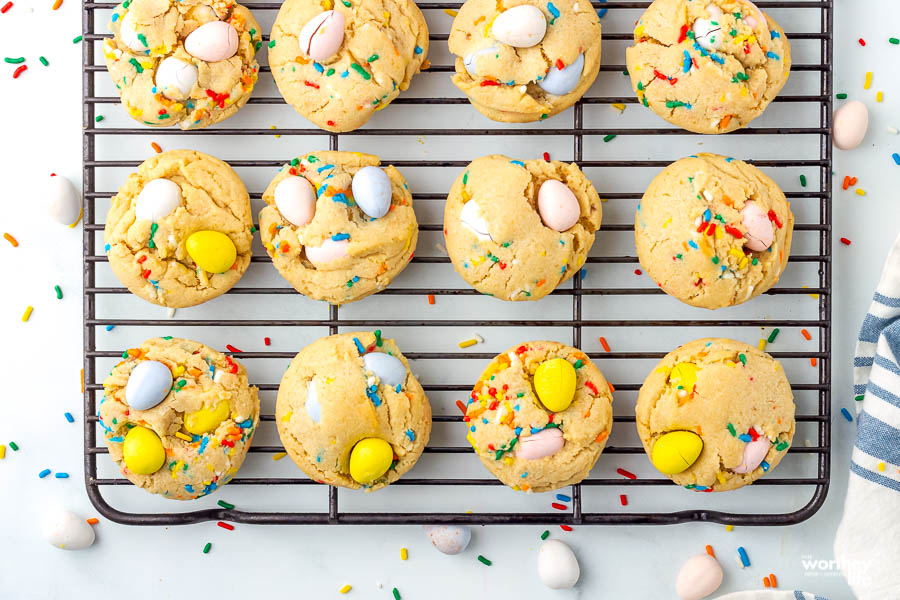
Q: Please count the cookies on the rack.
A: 12